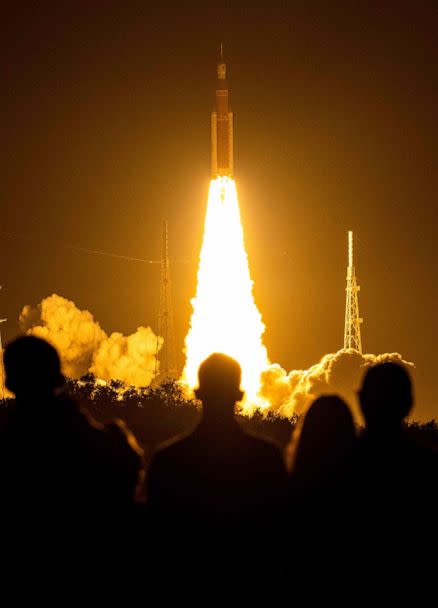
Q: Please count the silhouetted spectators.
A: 4